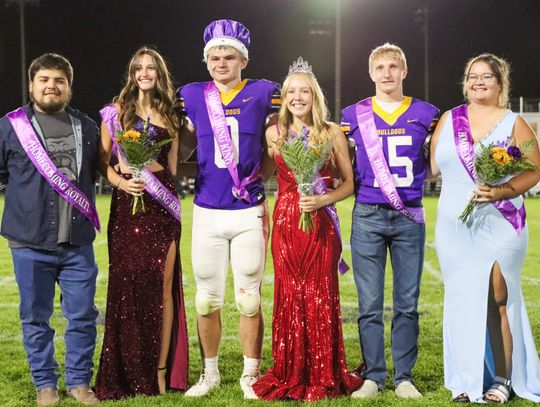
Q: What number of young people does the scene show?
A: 6